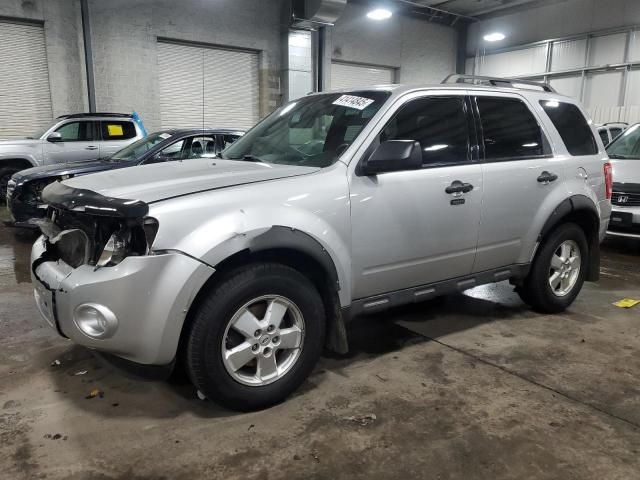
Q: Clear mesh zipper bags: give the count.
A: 0